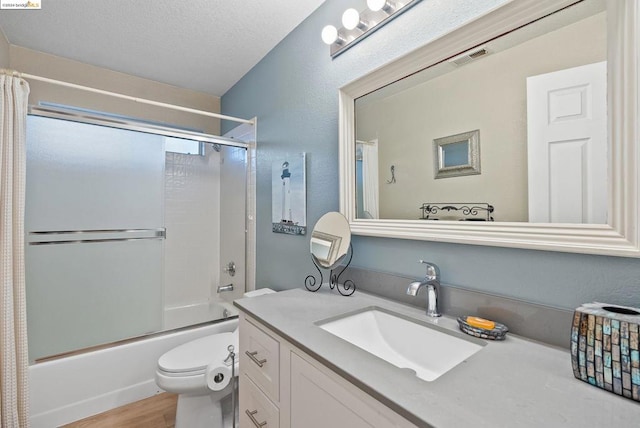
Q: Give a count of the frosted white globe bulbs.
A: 3